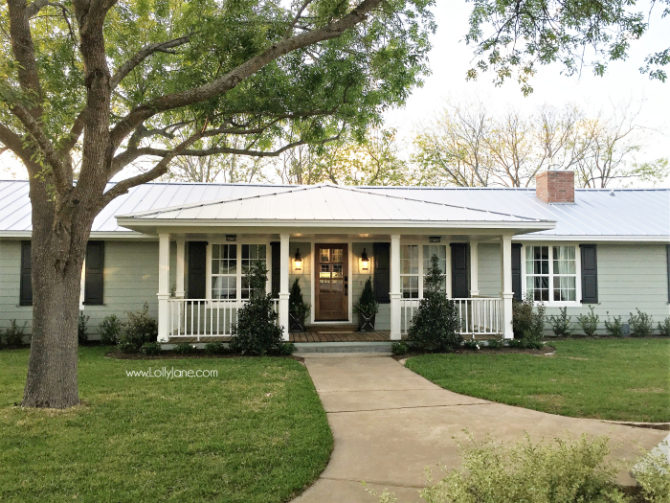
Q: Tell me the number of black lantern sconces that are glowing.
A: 2